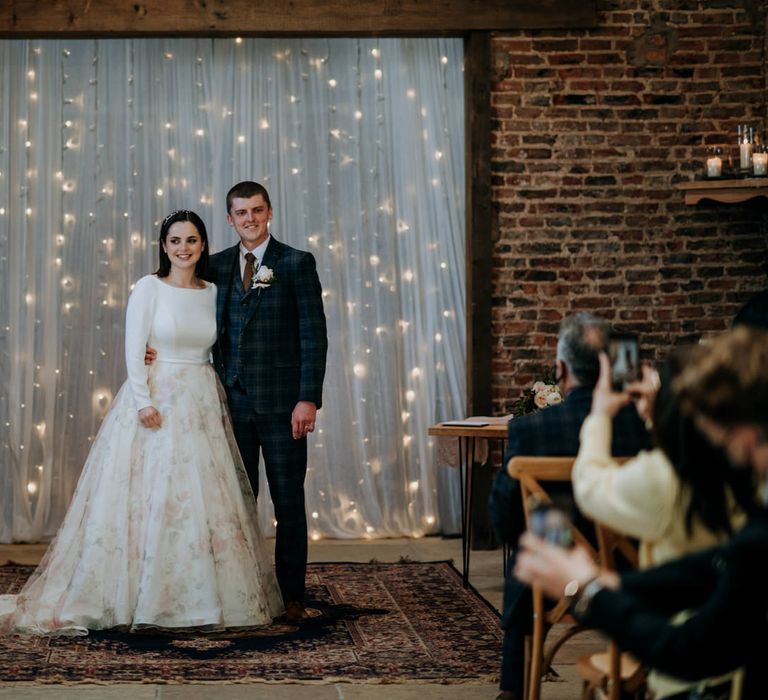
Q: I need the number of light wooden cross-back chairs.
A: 2